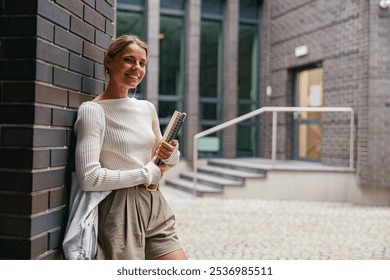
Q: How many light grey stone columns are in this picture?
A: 3